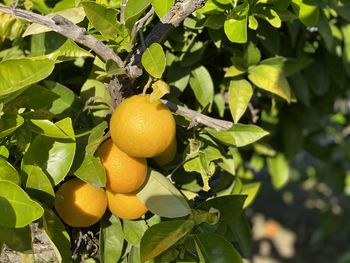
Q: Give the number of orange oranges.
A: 5